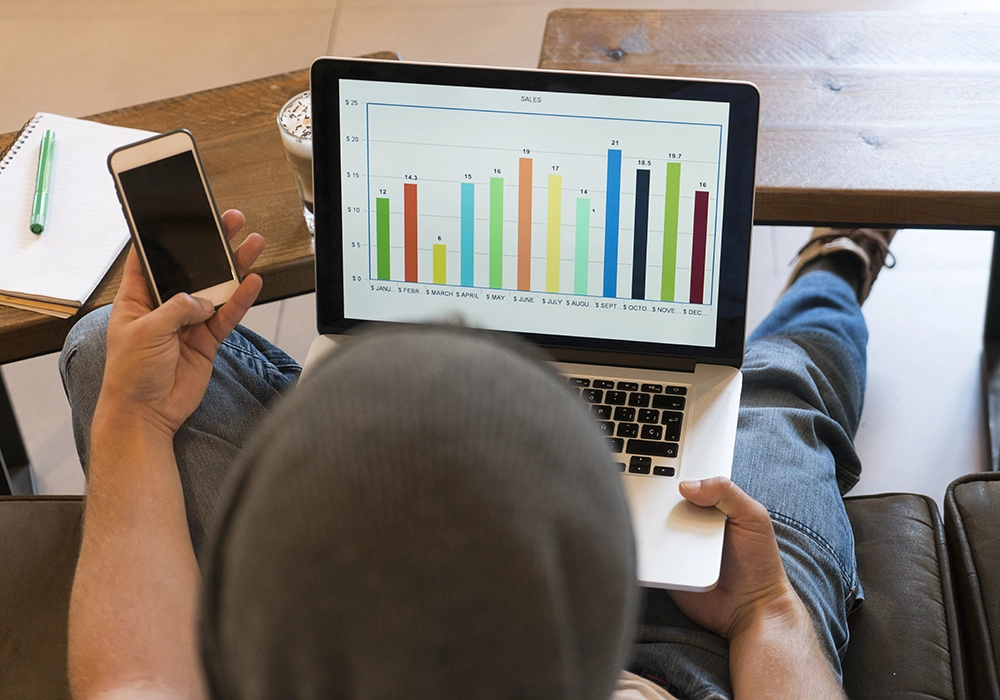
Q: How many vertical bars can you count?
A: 12